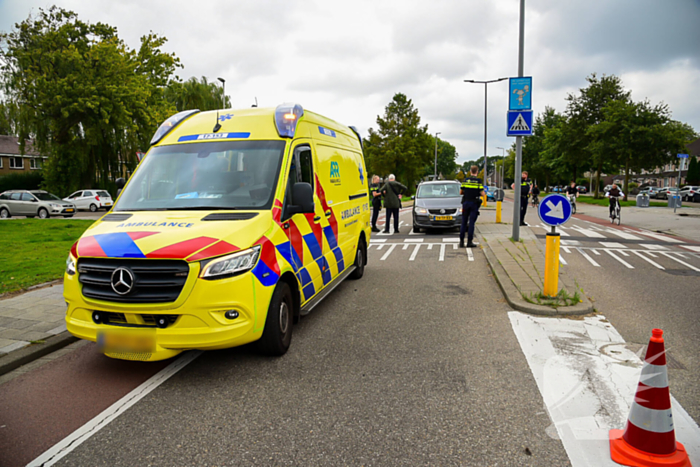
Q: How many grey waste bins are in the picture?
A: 2